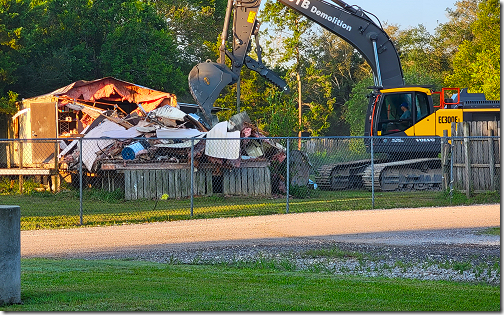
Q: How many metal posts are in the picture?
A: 5